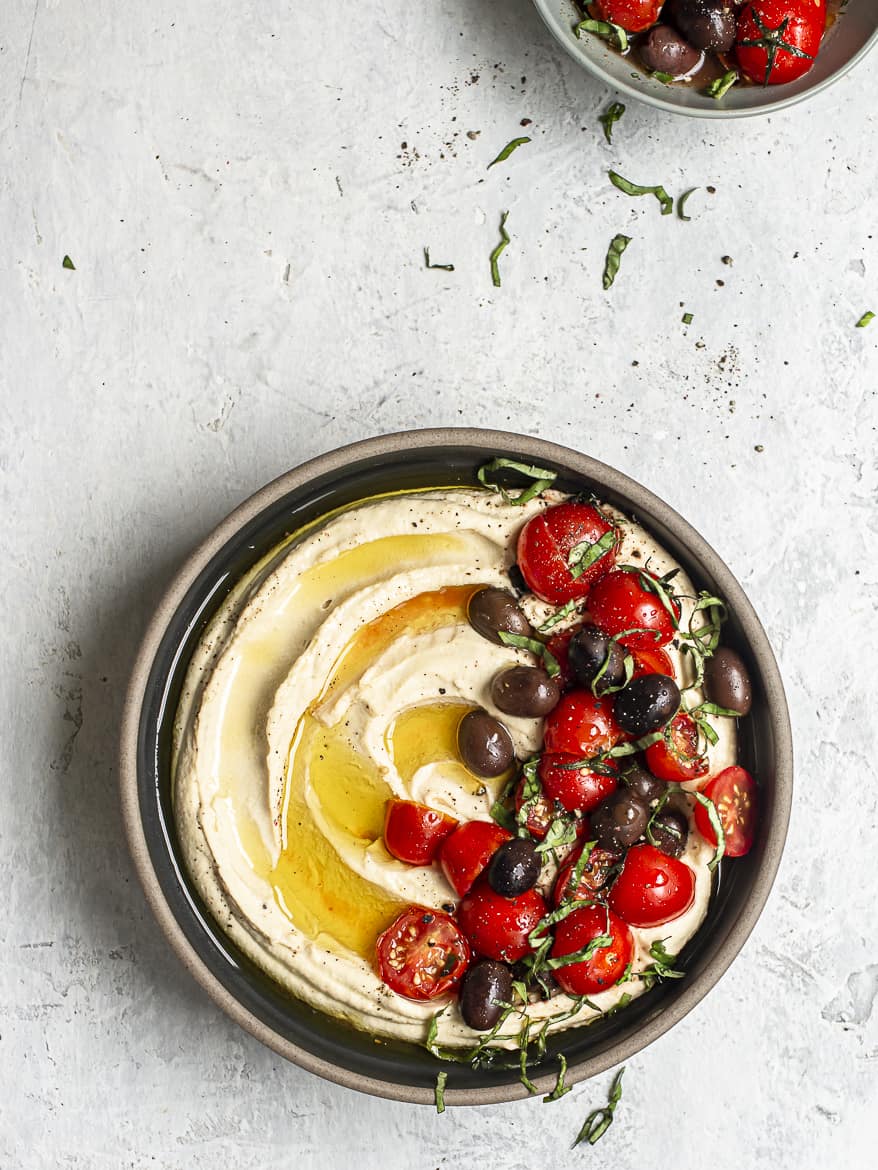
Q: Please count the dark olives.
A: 13